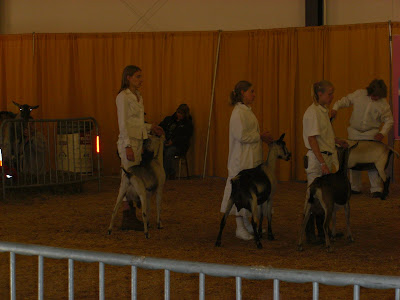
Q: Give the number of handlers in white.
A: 4